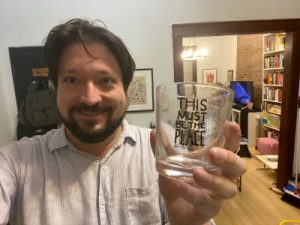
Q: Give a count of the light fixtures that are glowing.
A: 1